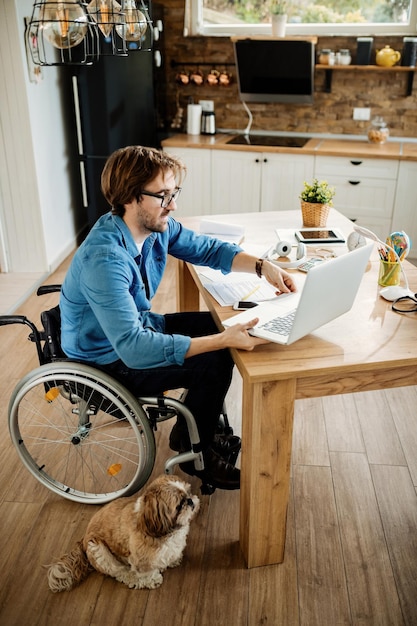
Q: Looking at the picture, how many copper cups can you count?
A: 4